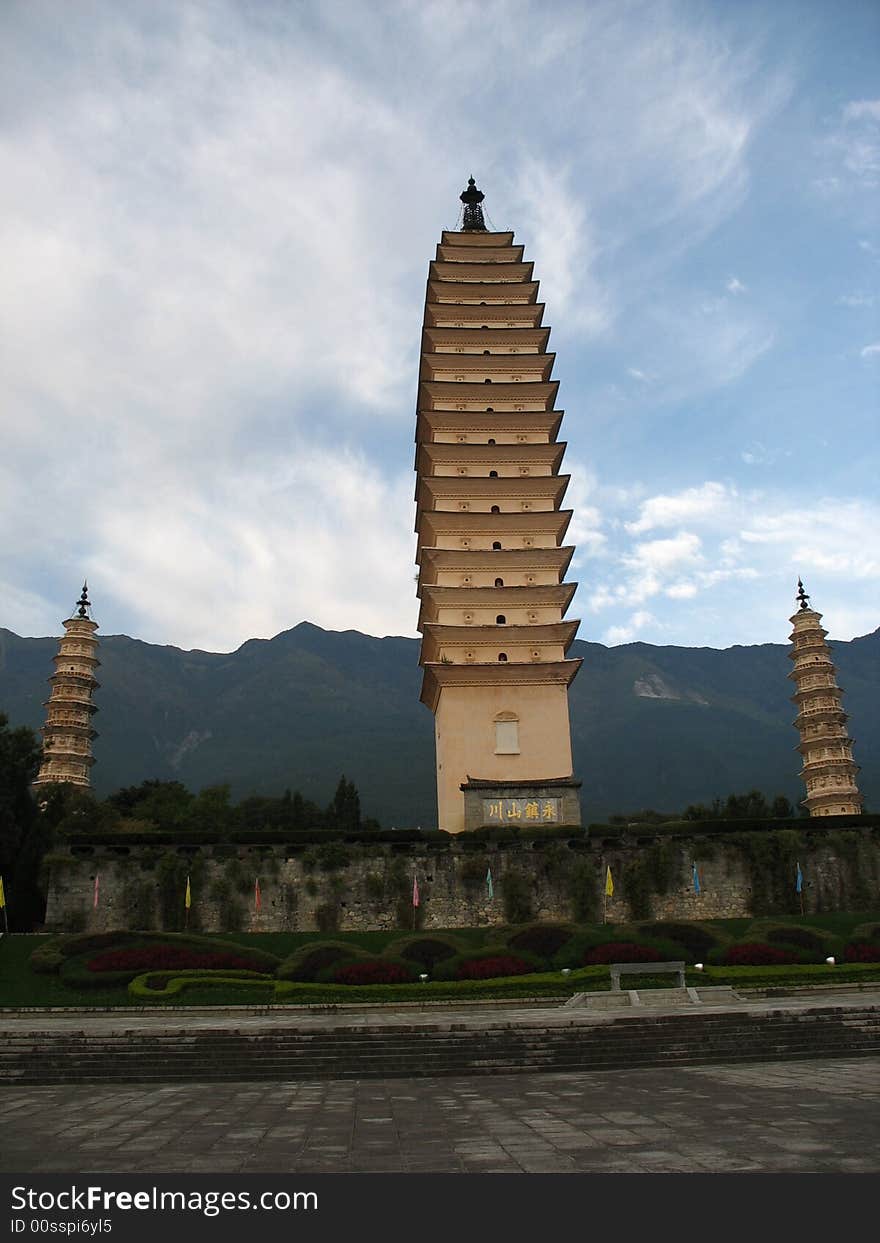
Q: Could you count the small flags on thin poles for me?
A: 9